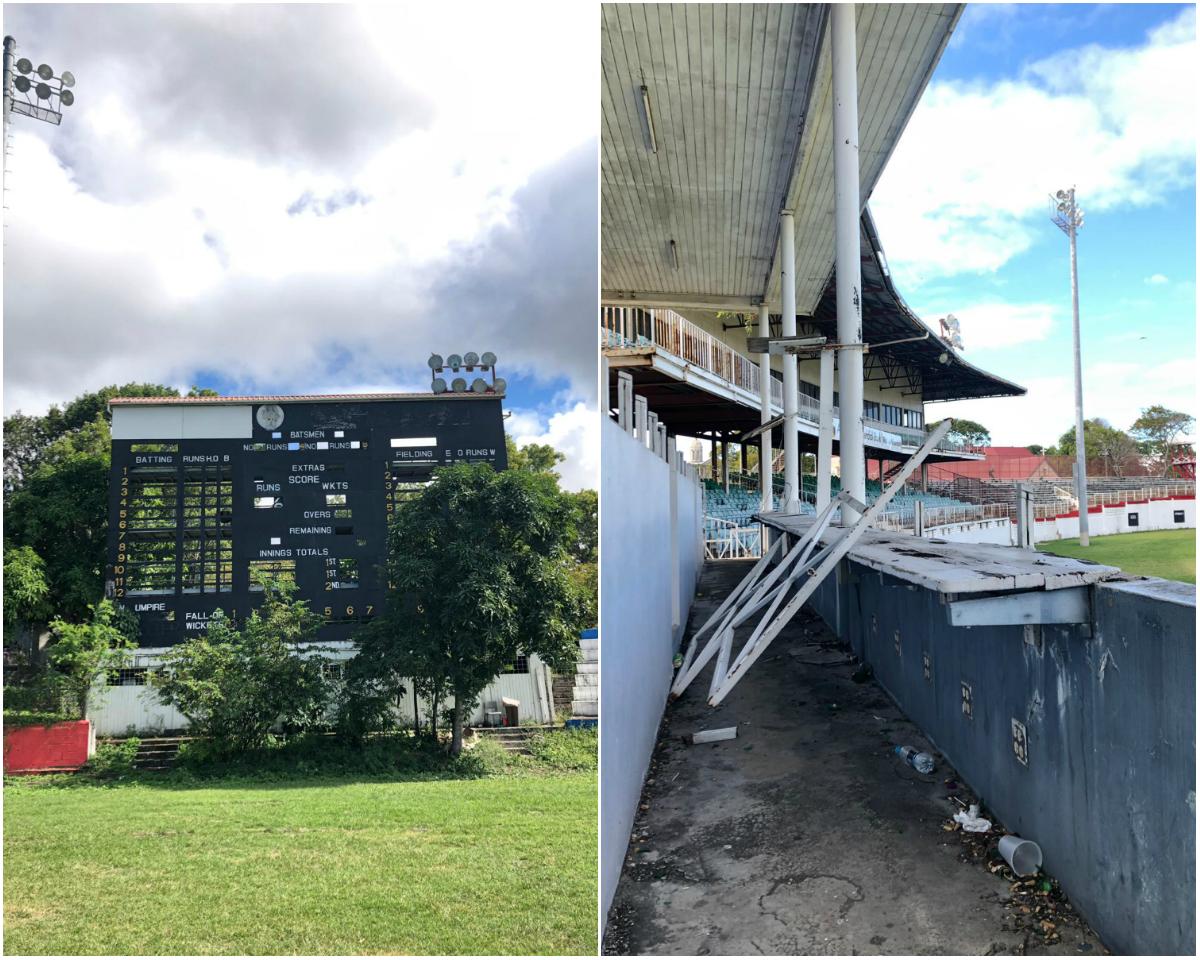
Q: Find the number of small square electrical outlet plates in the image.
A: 5